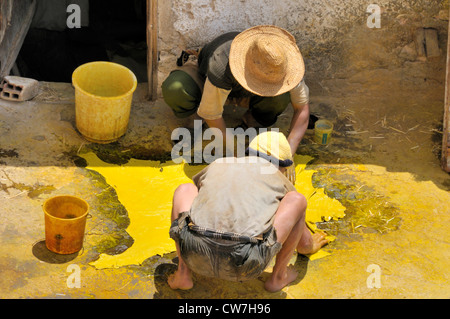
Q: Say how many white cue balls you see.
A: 0